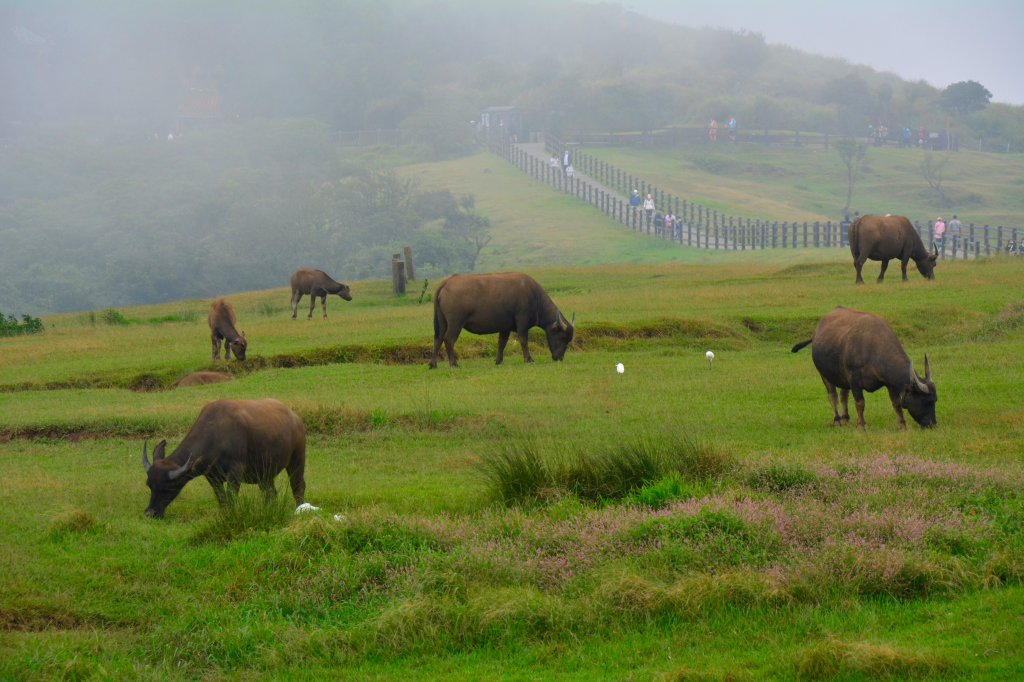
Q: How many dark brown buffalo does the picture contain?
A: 6